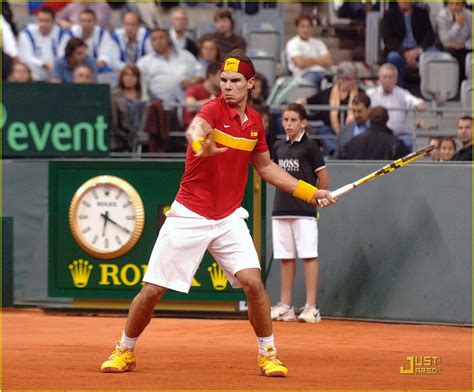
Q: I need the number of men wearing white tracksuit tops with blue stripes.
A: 3